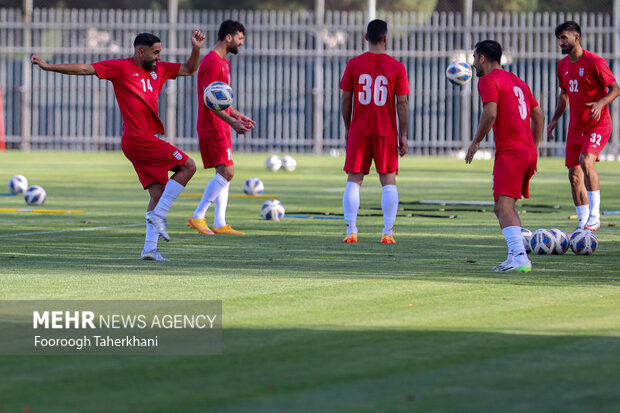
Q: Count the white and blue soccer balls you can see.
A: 12